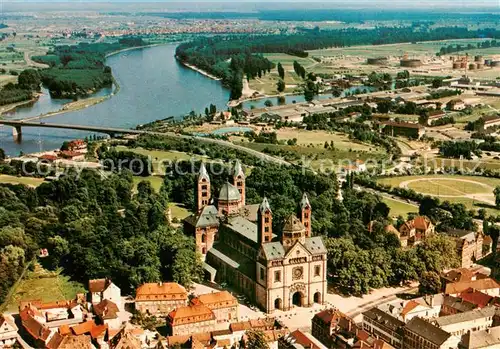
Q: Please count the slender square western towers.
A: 2